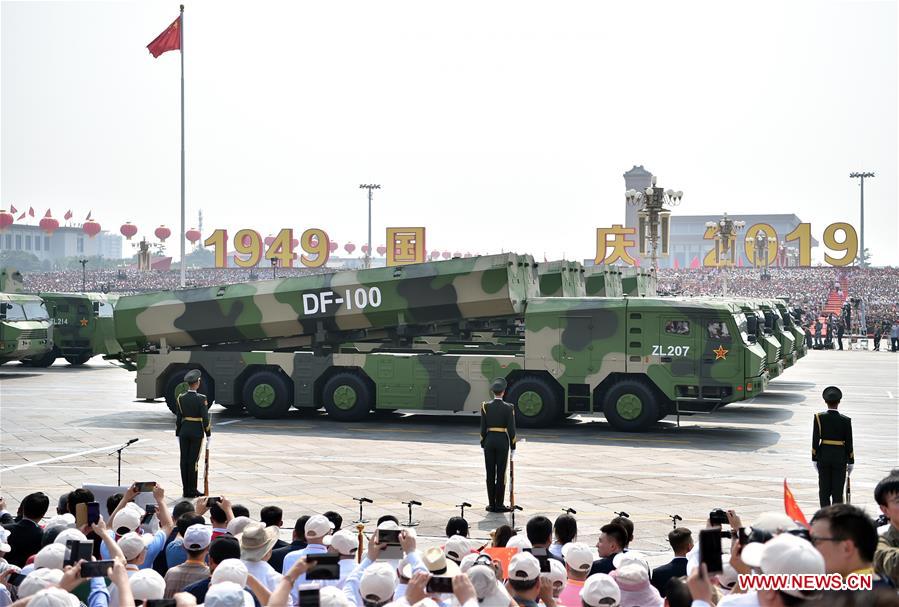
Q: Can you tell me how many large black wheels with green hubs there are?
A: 5